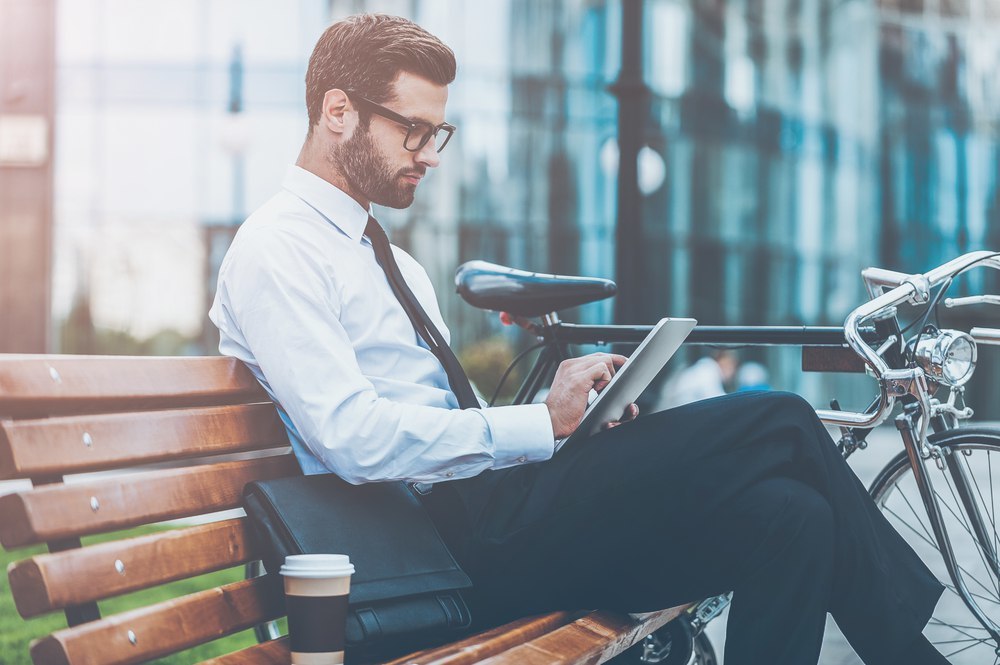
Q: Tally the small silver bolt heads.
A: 5